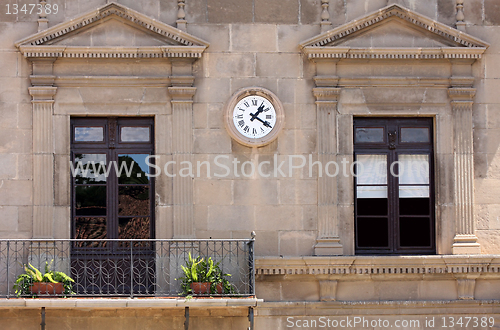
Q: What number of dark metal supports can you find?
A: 3